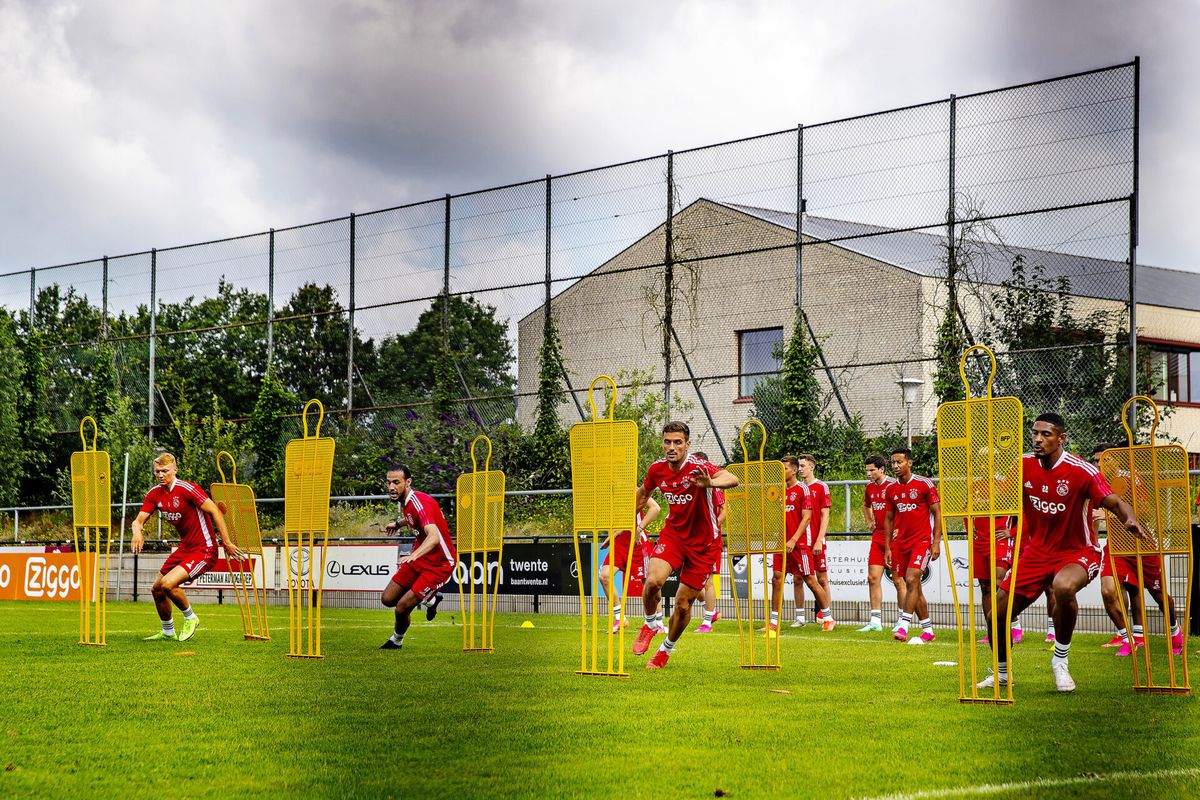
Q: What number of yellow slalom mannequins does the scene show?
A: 8